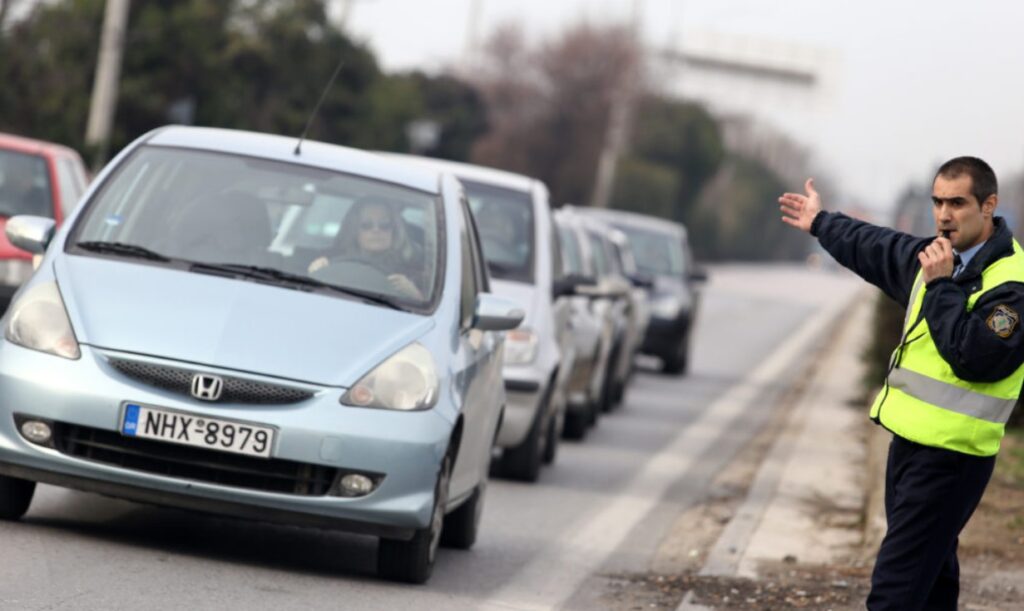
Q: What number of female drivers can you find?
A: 1